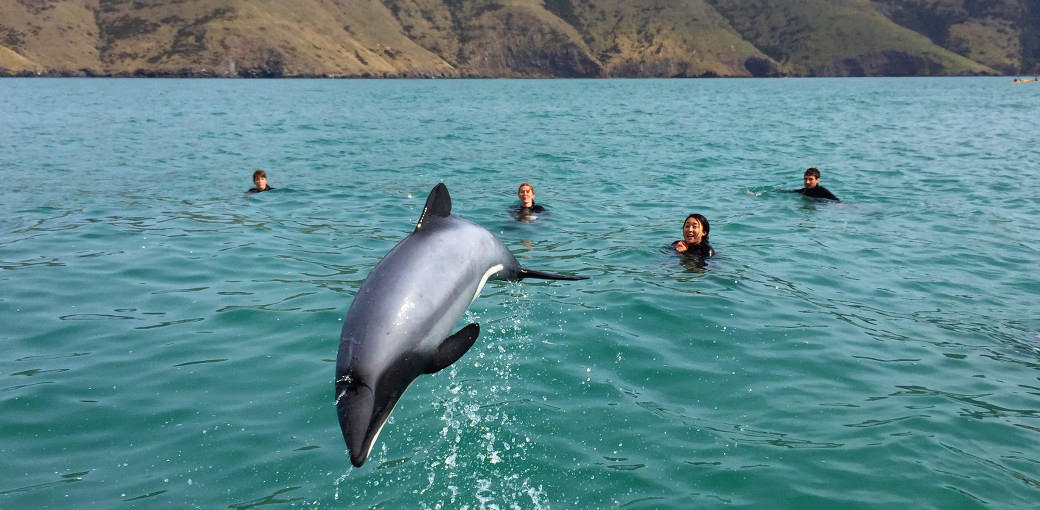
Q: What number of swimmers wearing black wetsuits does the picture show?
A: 4